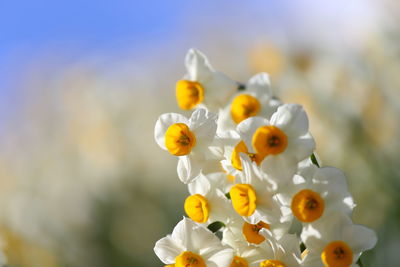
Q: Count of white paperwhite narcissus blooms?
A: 13